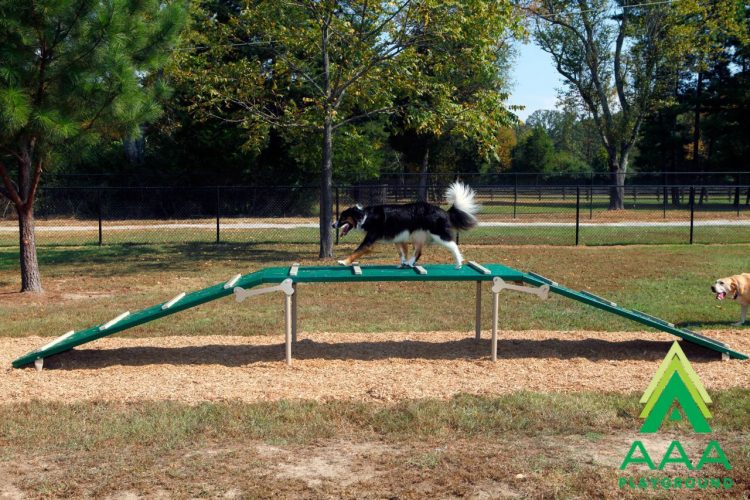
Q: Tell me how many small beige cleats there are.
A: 12